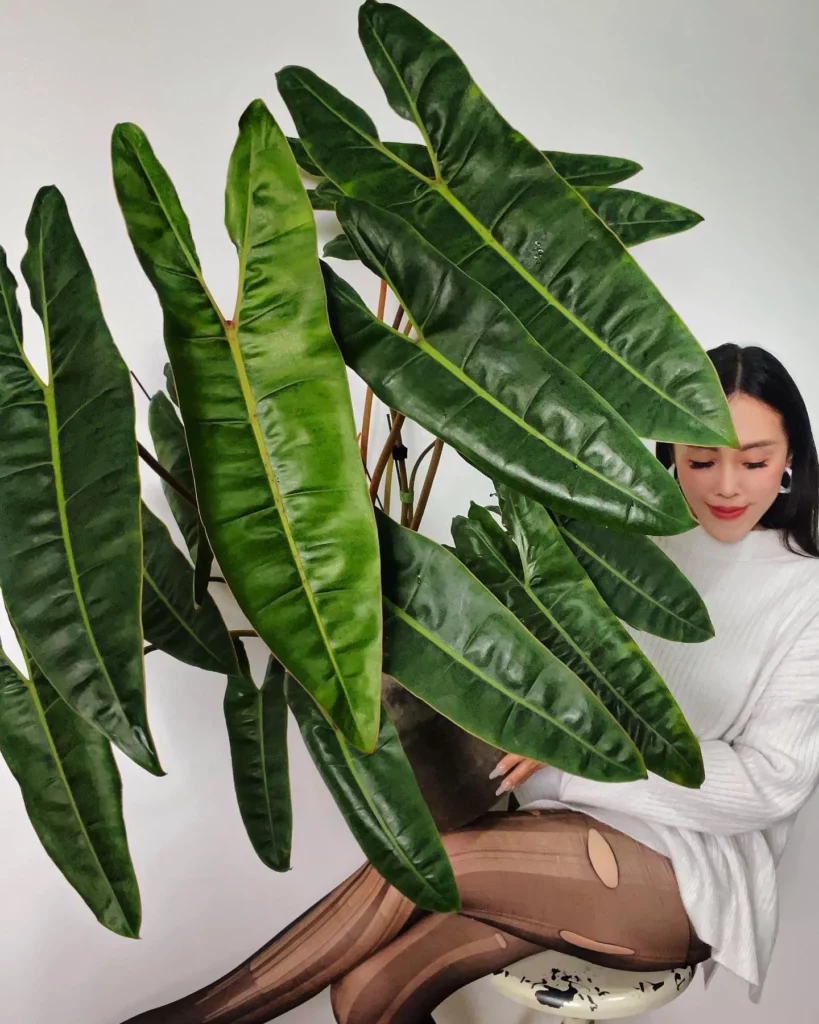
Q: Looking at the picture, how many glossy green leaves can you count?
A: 14